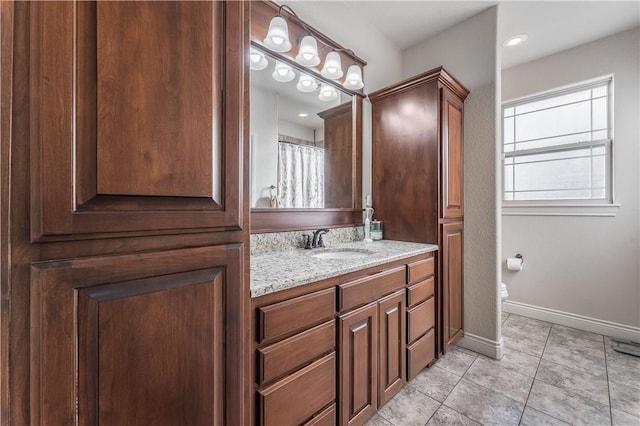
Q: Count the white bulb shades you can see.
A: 4